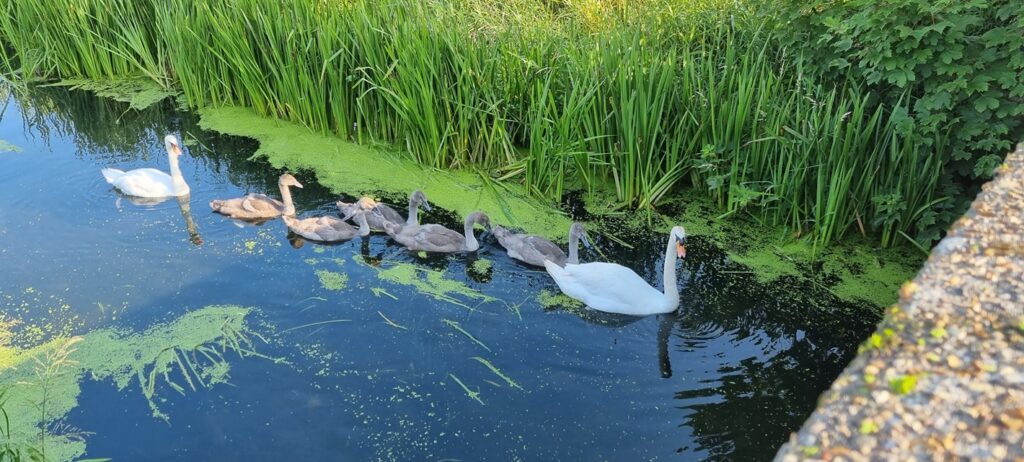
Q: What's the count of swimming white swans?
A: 2